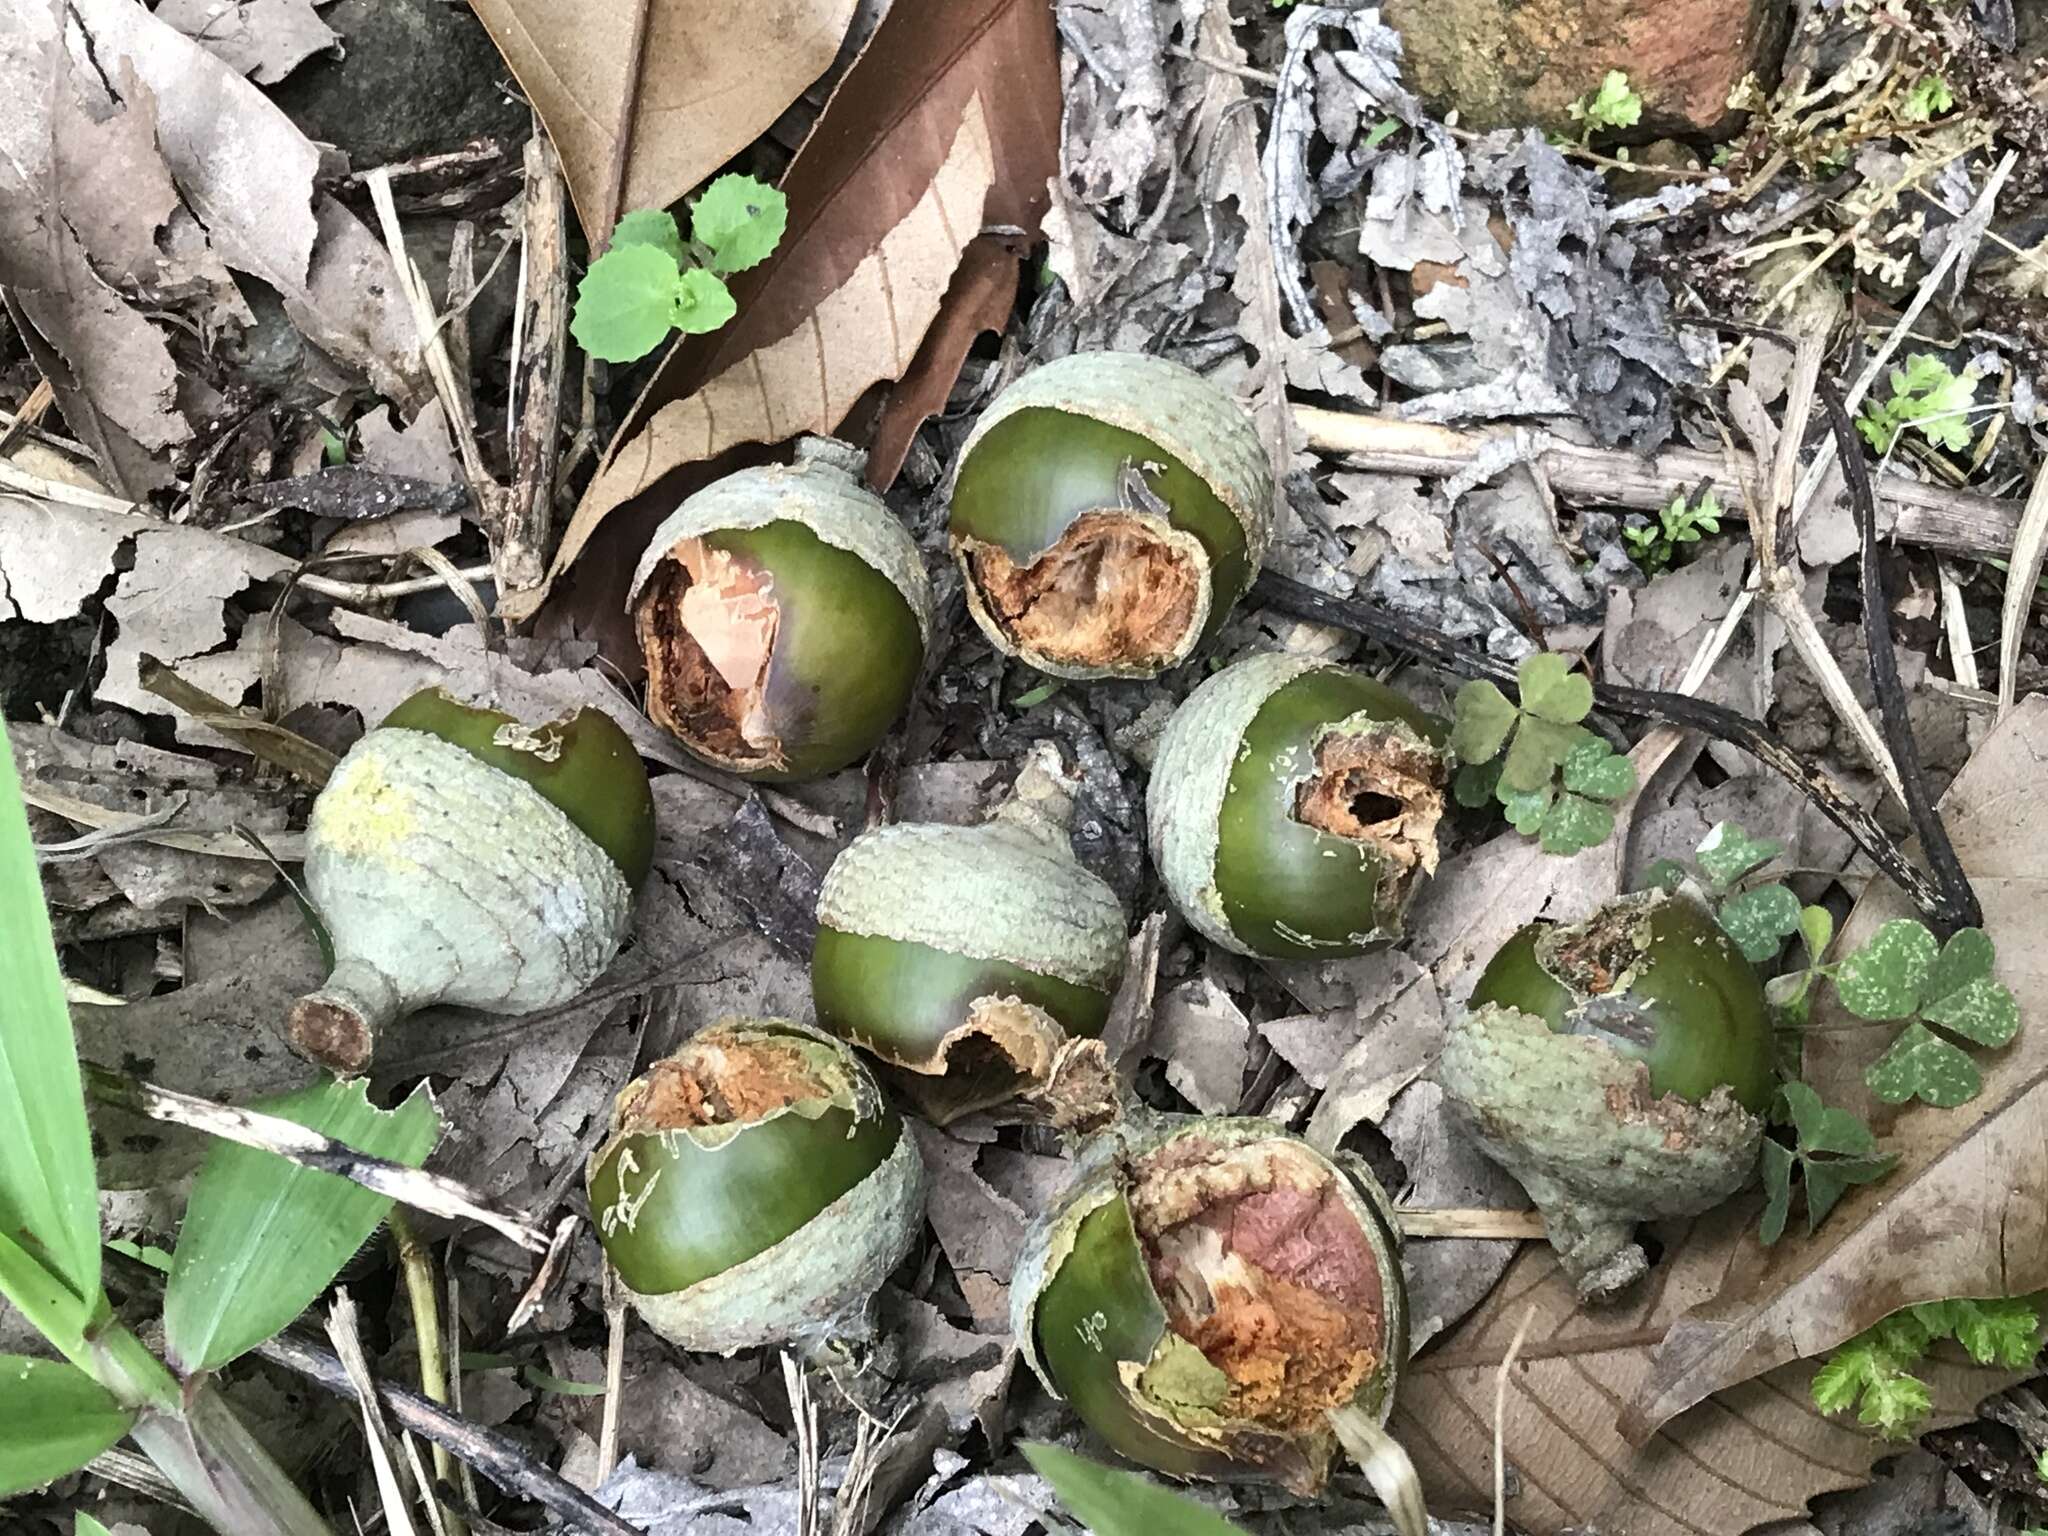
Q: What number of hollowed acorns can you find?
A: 8